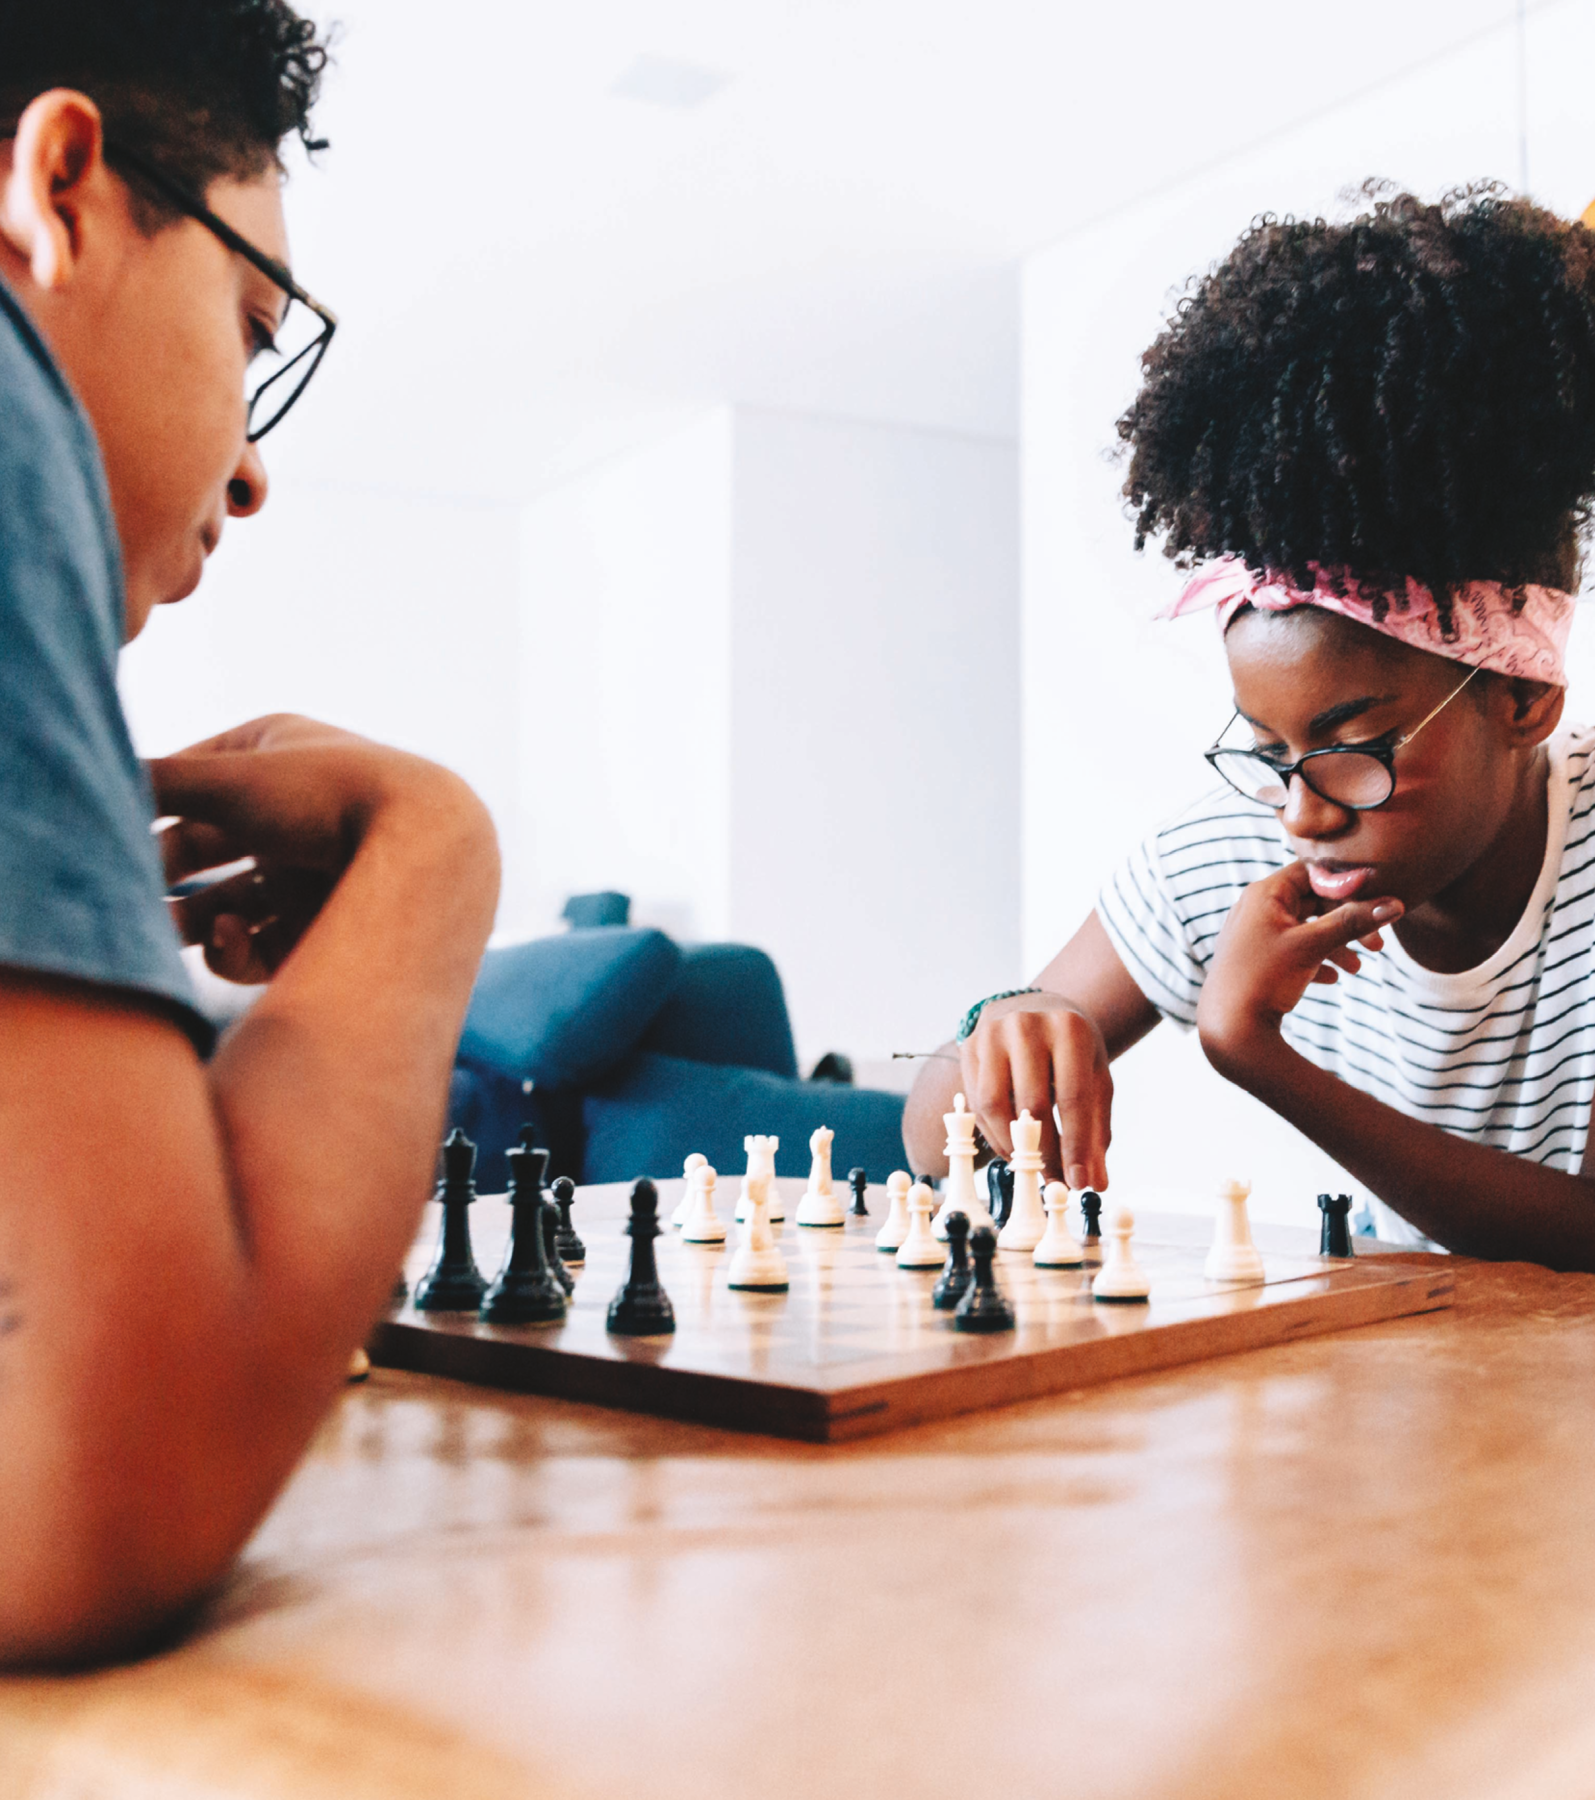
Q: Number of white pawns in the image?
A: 6